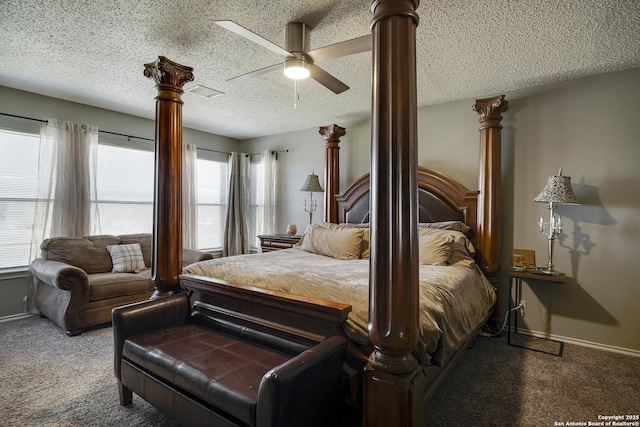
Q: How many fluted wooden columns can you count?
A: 4